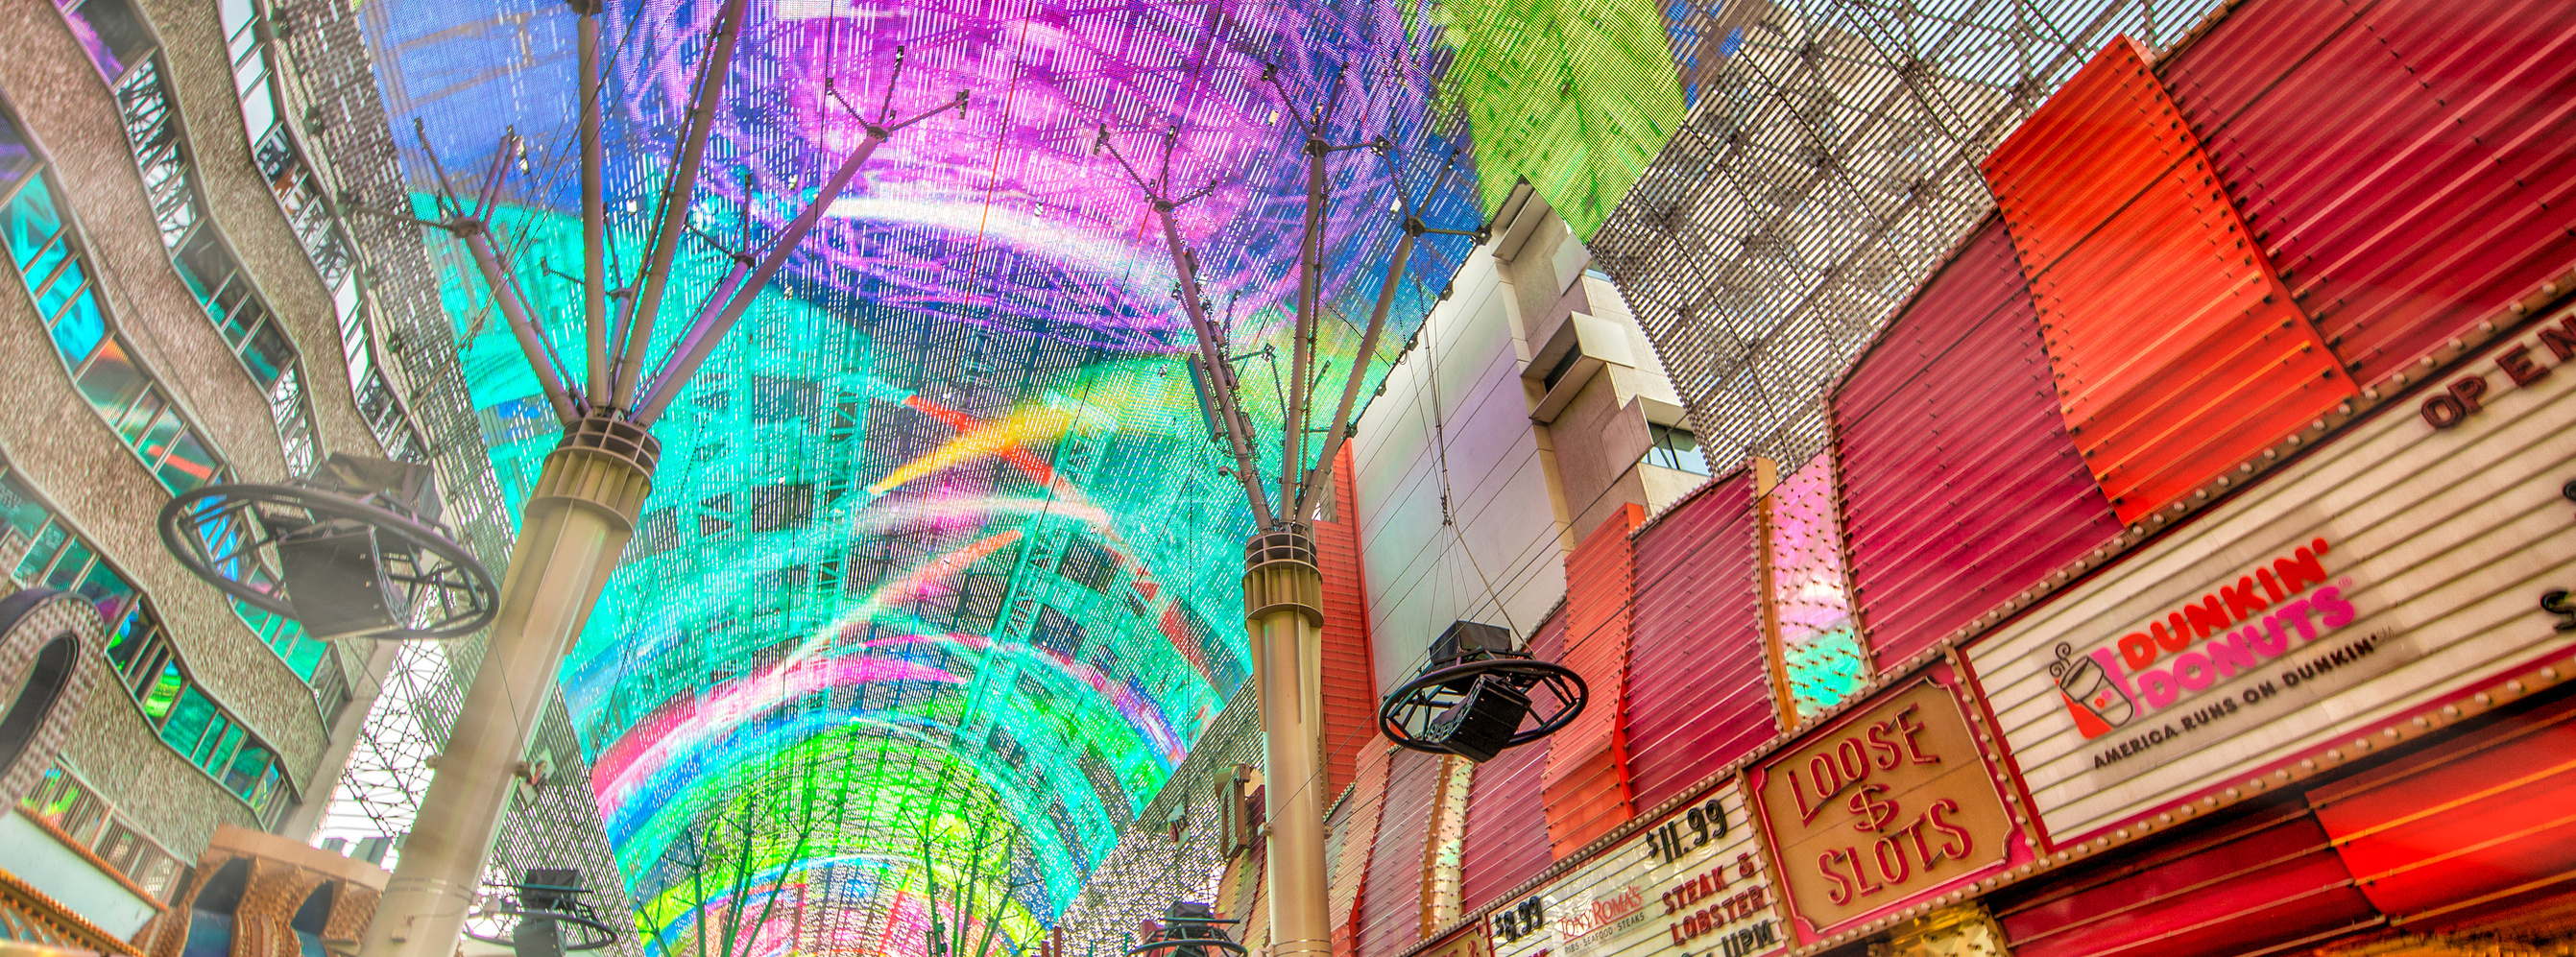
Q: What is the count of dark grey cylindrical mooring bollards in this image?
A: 0